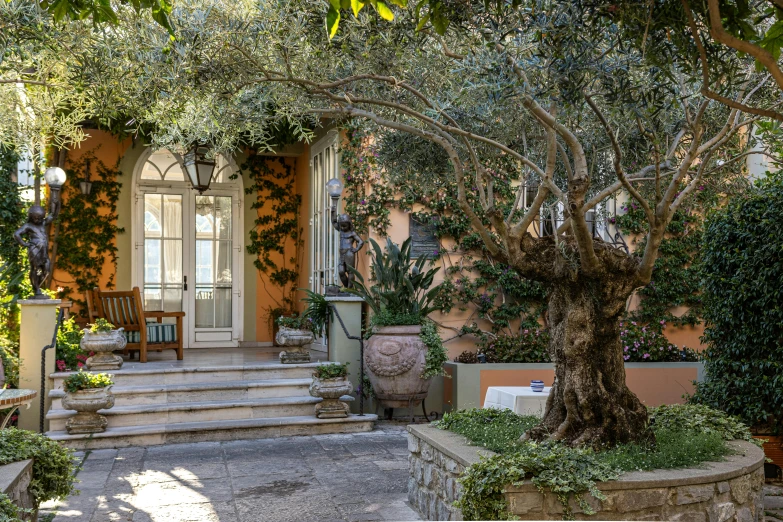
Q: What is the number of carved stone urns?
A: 4